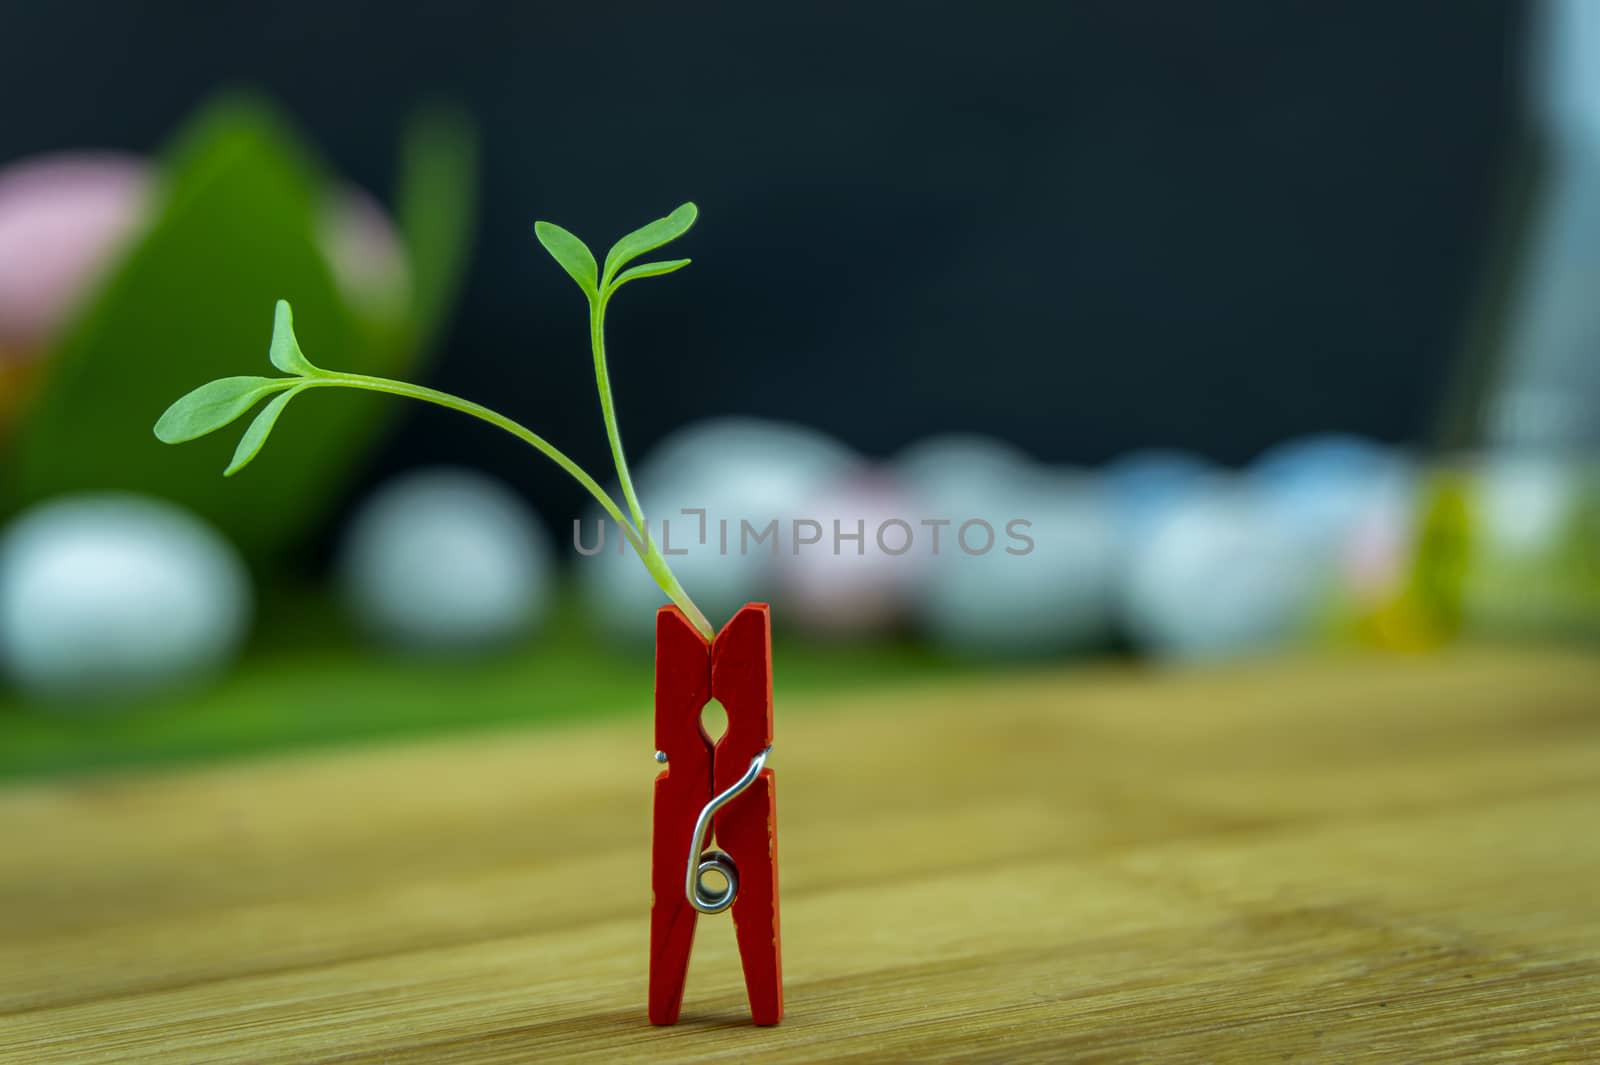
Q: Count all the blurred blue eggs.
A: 2